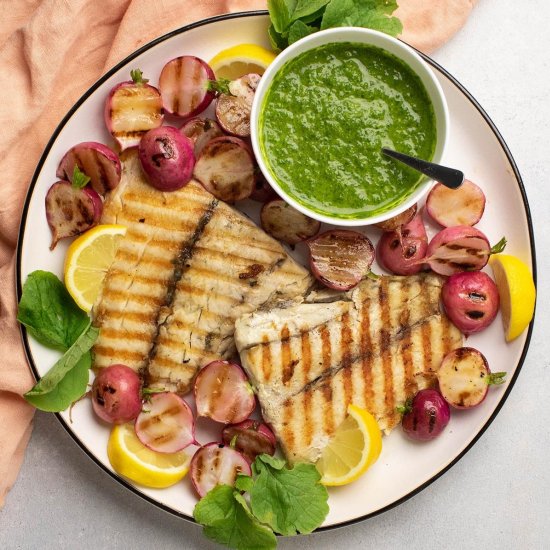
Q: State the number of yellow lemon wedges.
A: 5